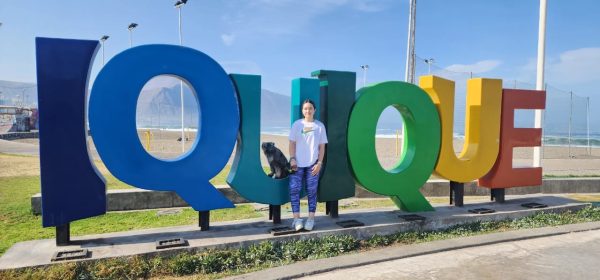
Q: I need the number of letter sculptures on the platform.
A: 7